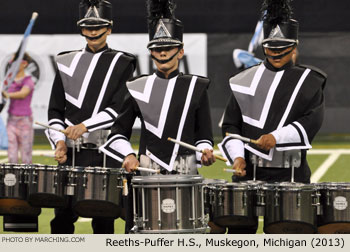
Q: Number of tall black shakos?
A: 3